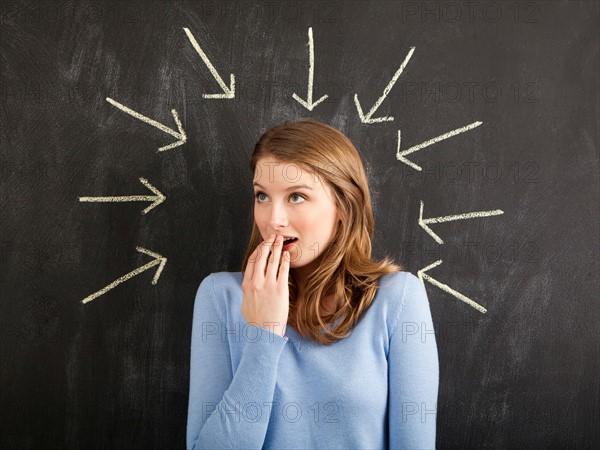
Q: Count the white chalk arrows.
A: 9